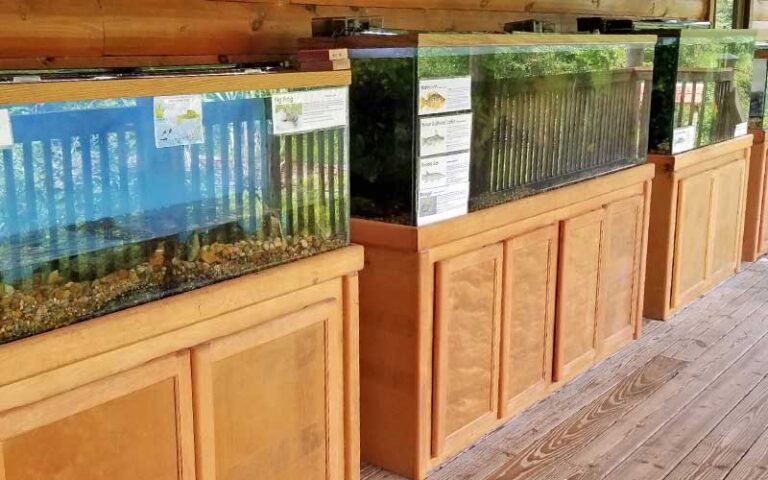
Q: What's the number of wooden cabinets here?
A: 4